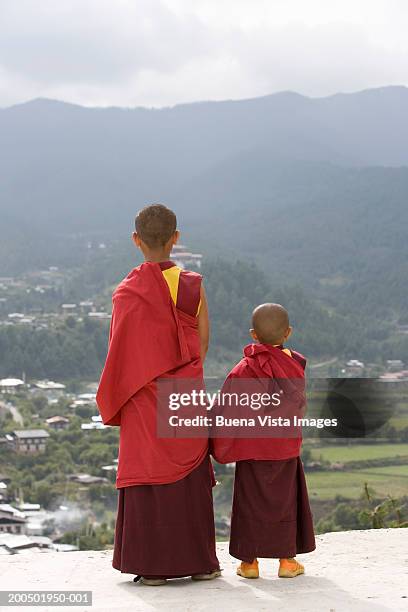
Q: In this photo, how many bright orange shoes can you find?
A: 2